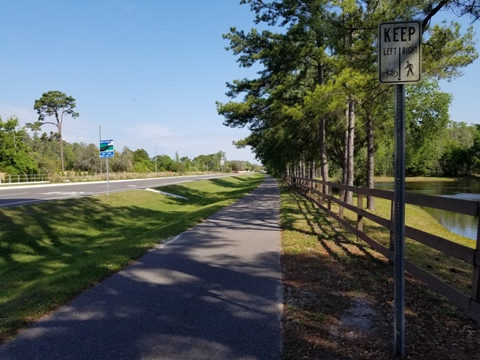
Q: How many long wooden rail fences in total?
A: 1